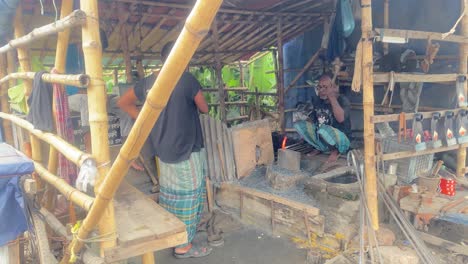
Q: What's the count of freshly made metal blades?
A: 5